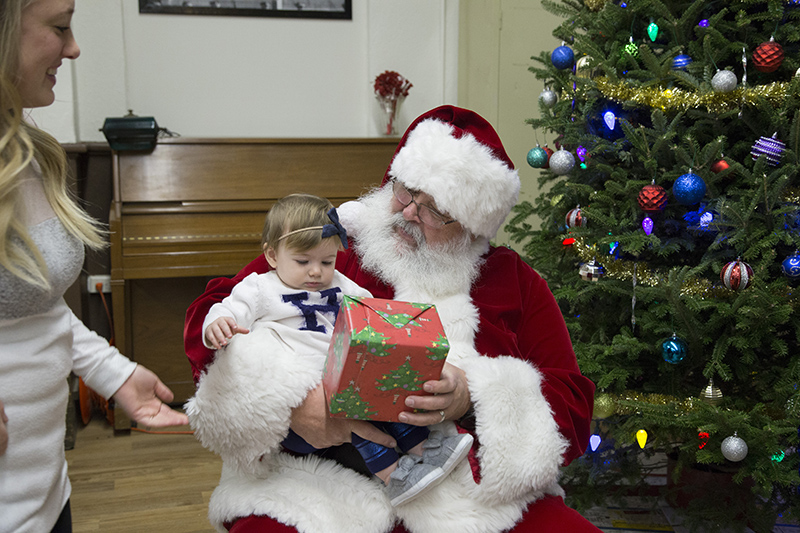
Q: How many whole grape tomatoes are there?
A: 0